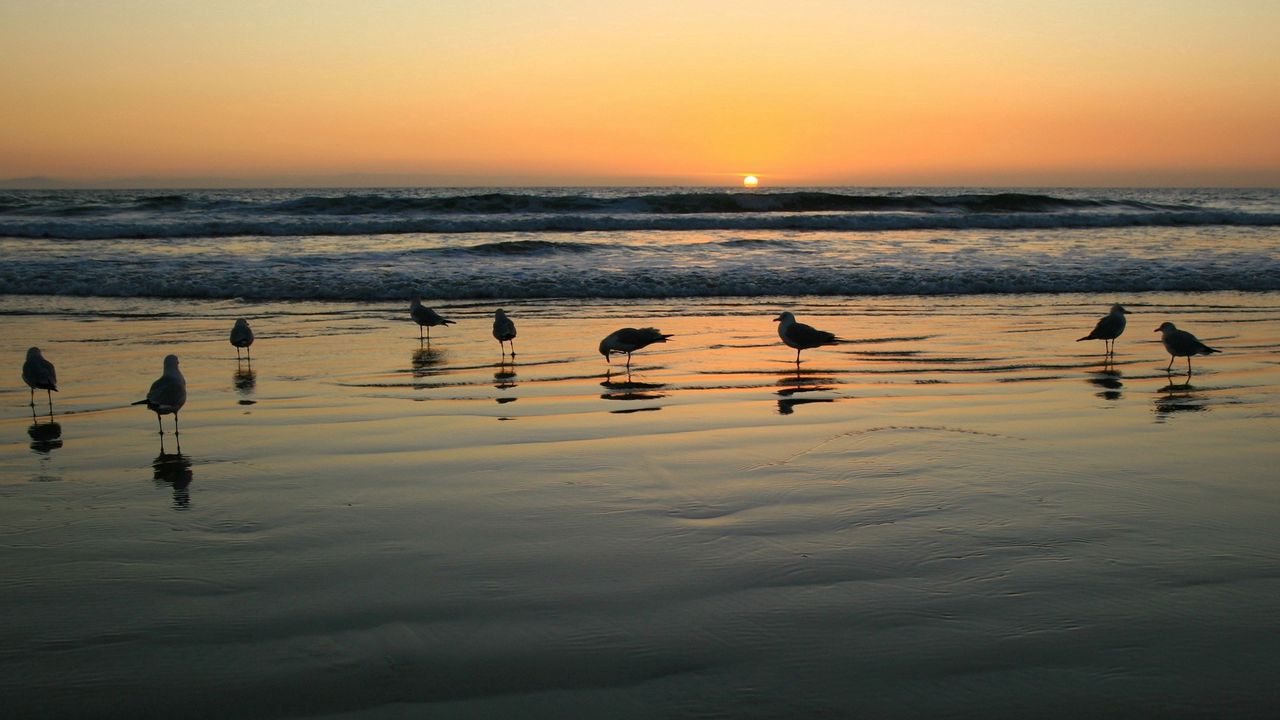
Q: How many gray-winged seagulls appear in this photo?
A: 9